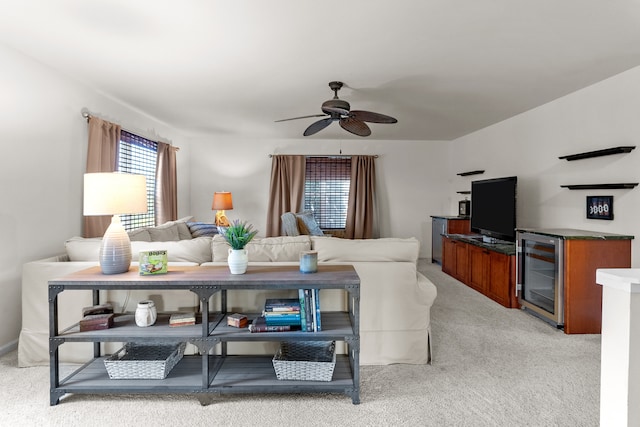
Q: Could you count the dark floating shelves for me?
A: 4